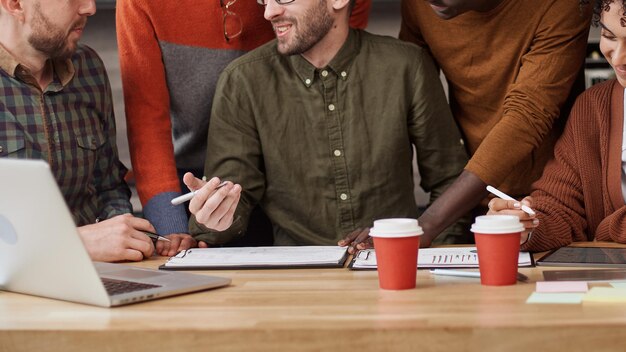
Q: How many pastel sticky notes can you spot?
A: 4